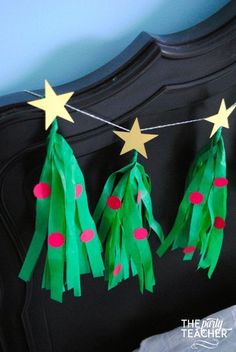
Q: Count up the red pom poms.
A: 12